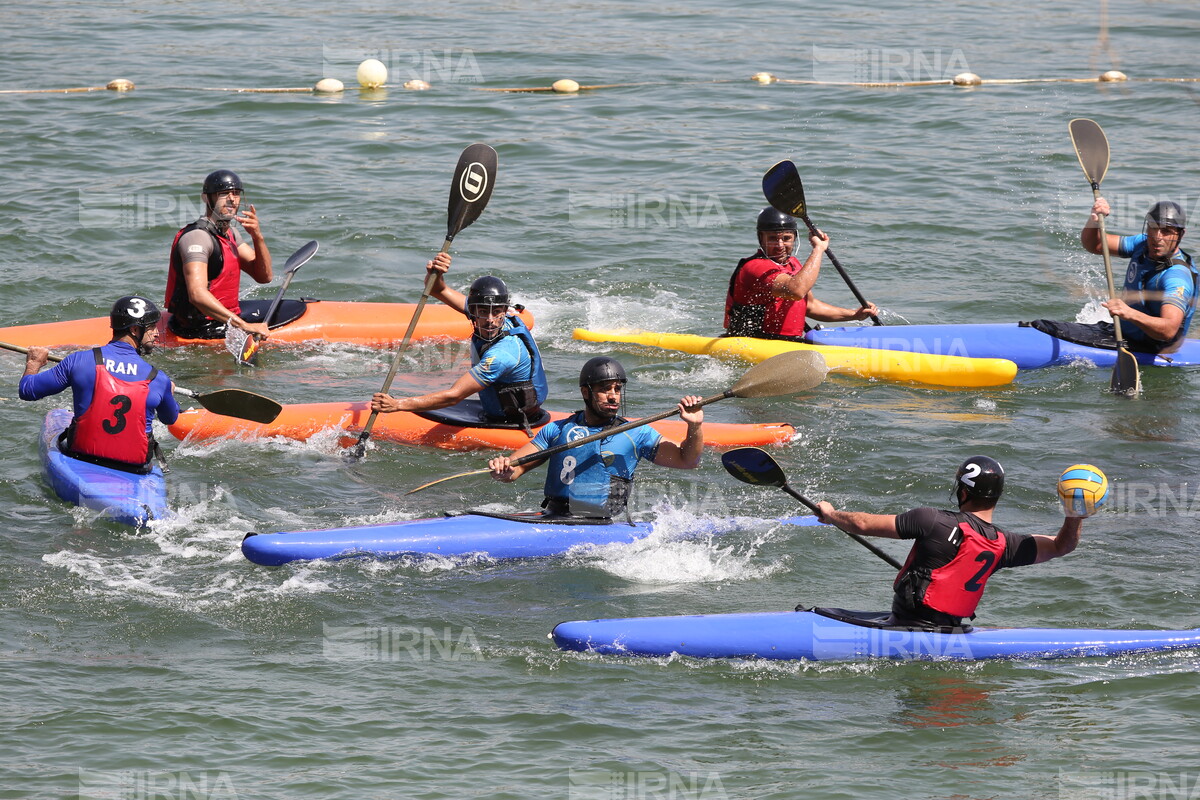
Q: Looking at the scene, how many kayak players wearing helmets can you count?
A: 7